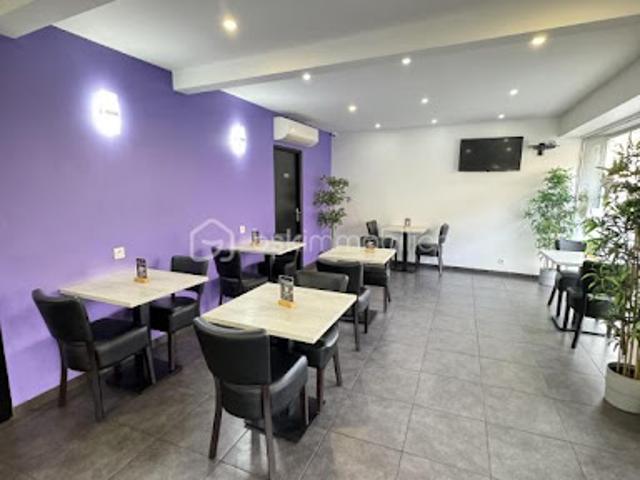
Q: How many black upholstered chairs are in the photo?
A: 12